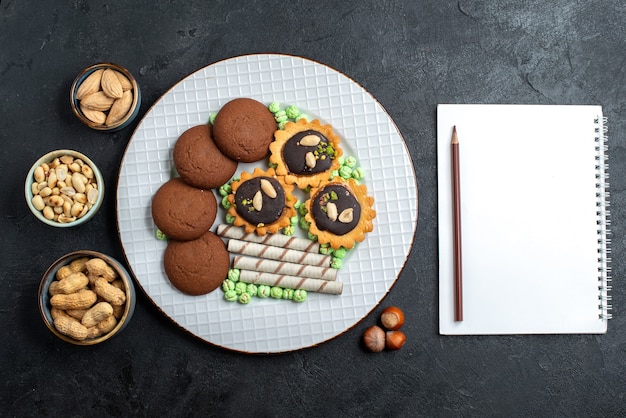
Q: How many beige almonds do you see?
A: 6